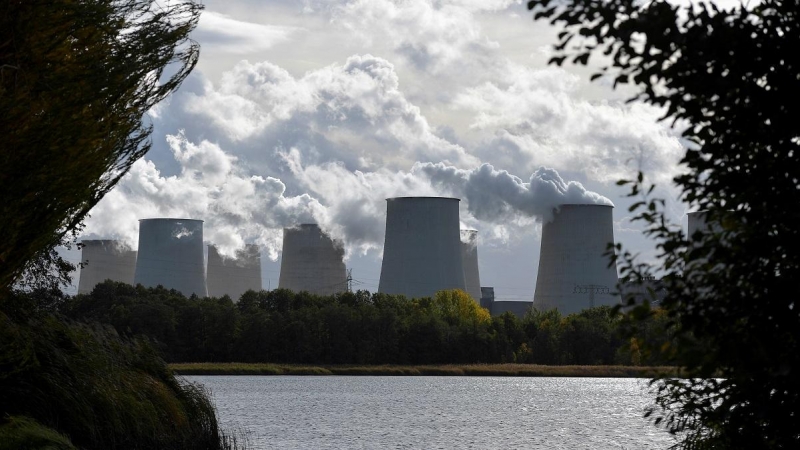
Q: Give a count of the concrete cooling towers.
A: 8